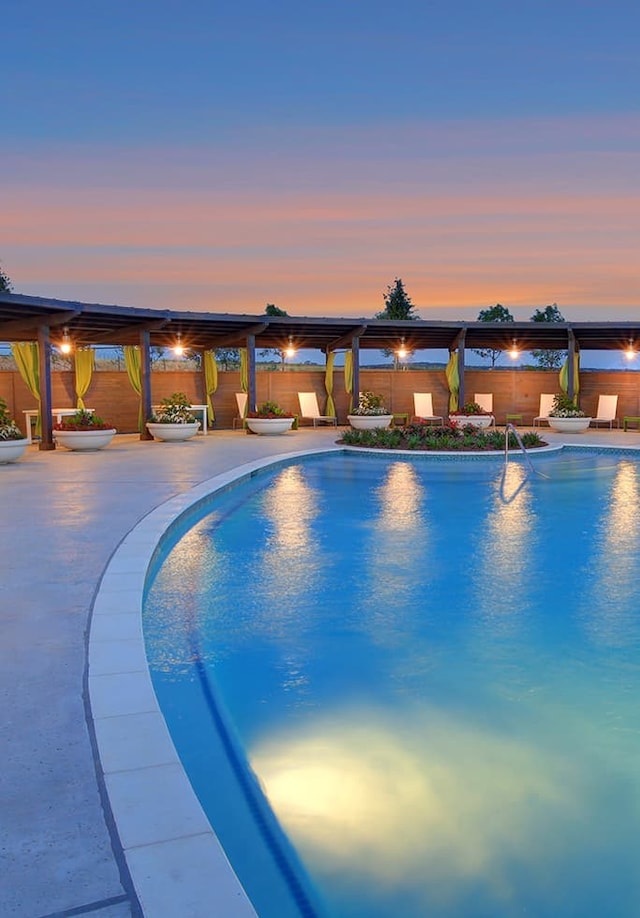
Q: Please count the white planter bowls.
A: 7